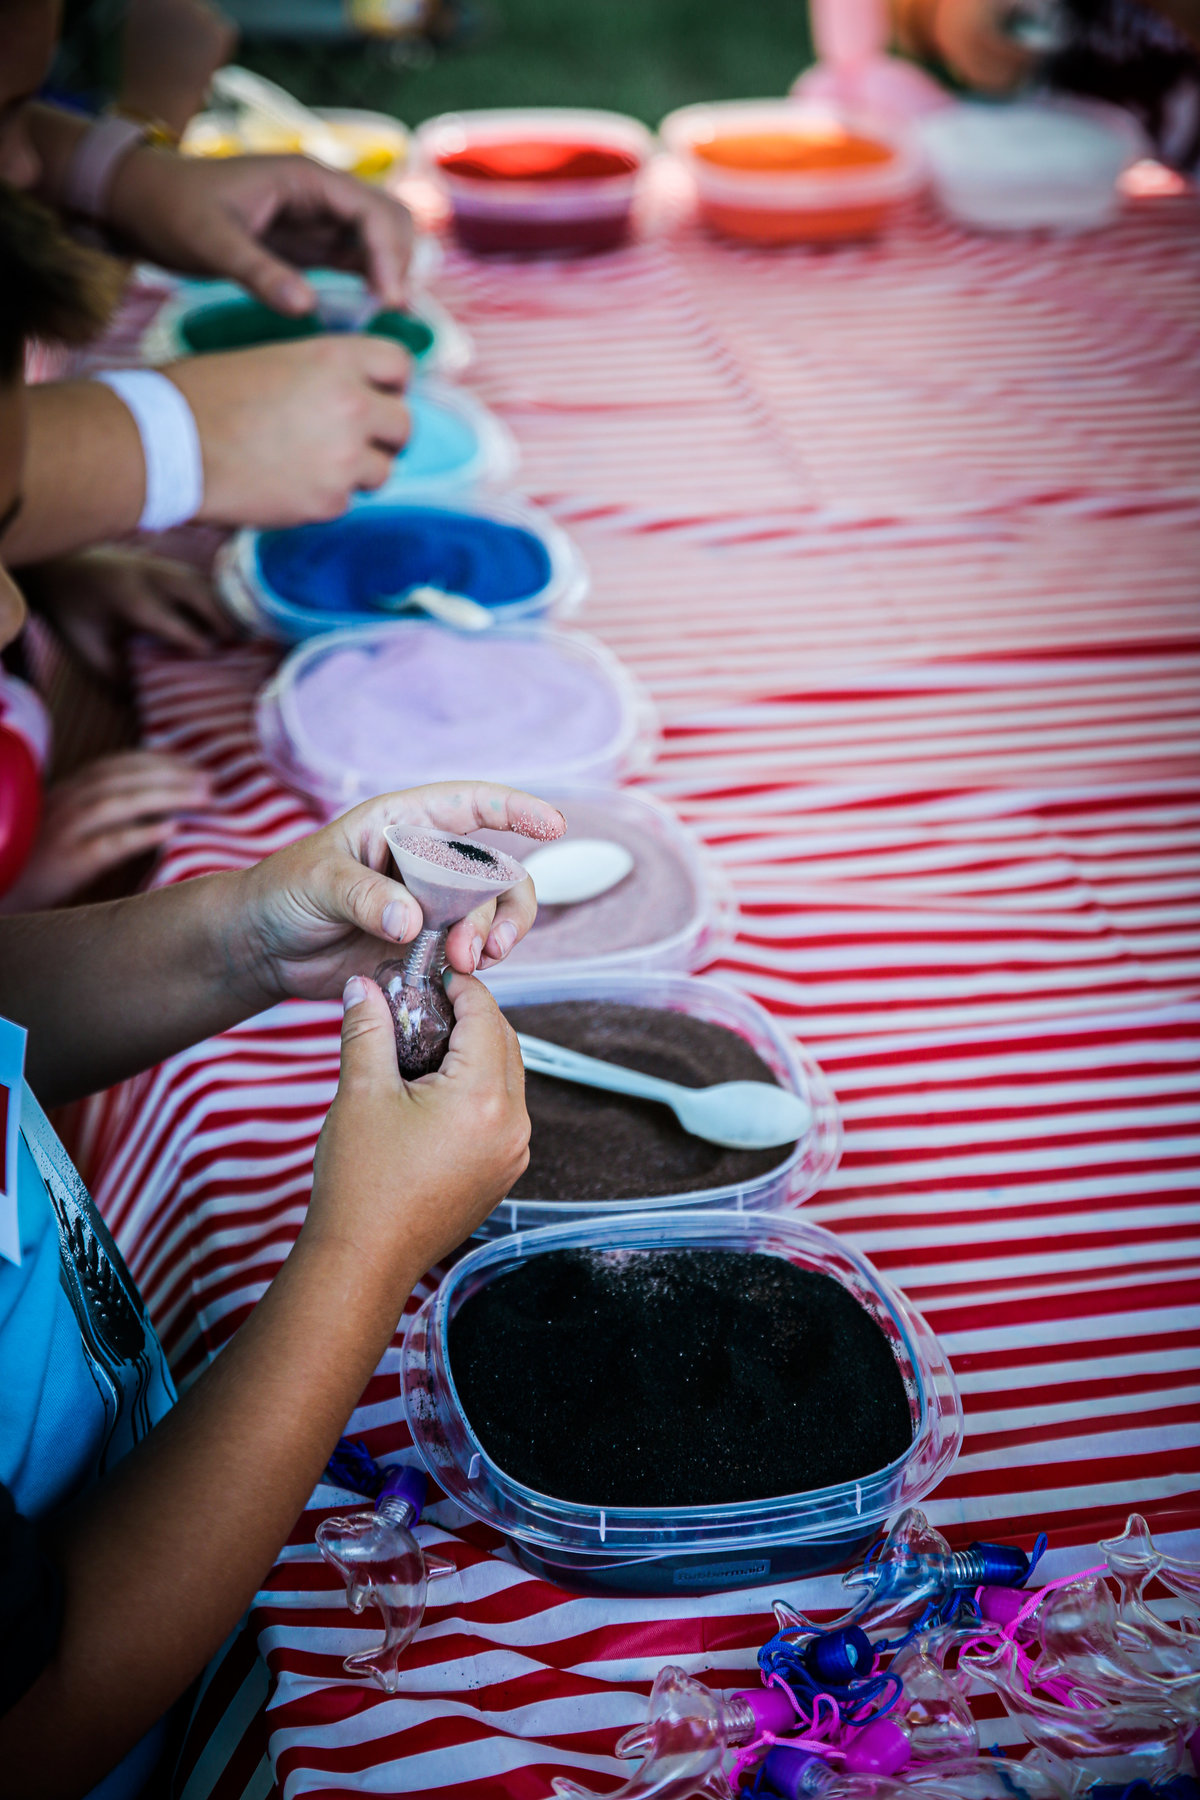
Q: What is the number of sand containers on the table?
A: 11